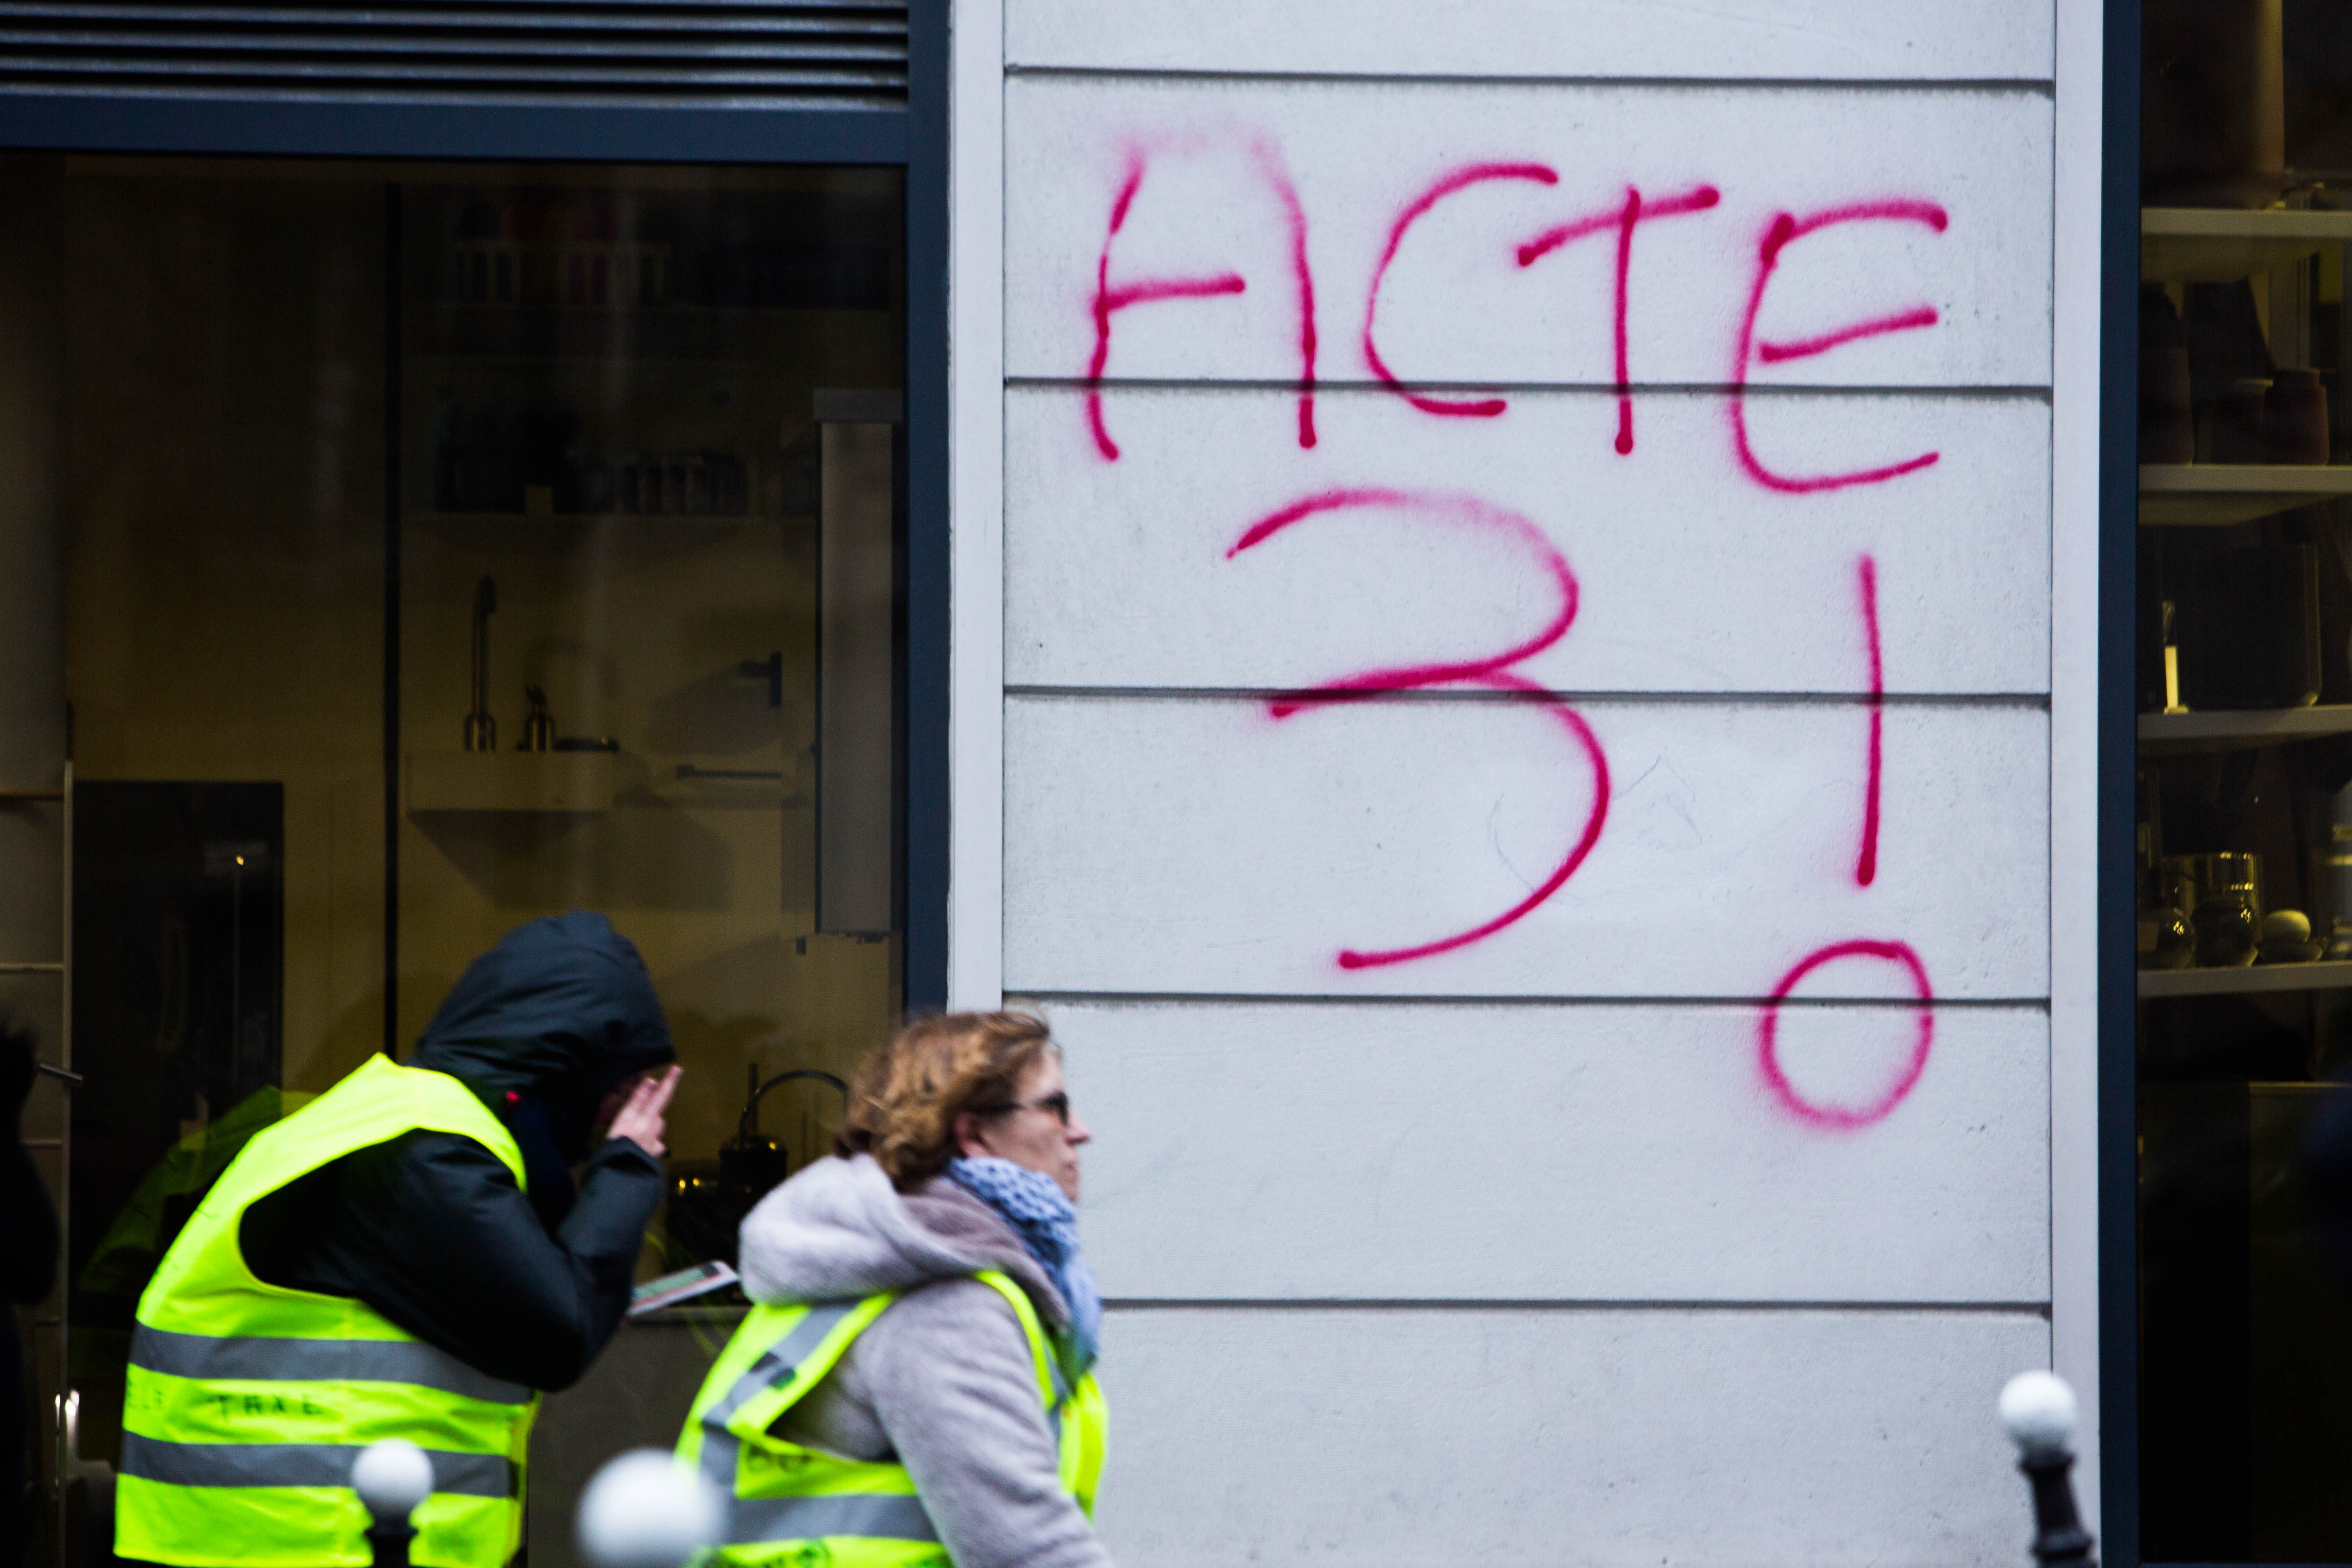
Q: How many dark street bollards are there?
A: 3